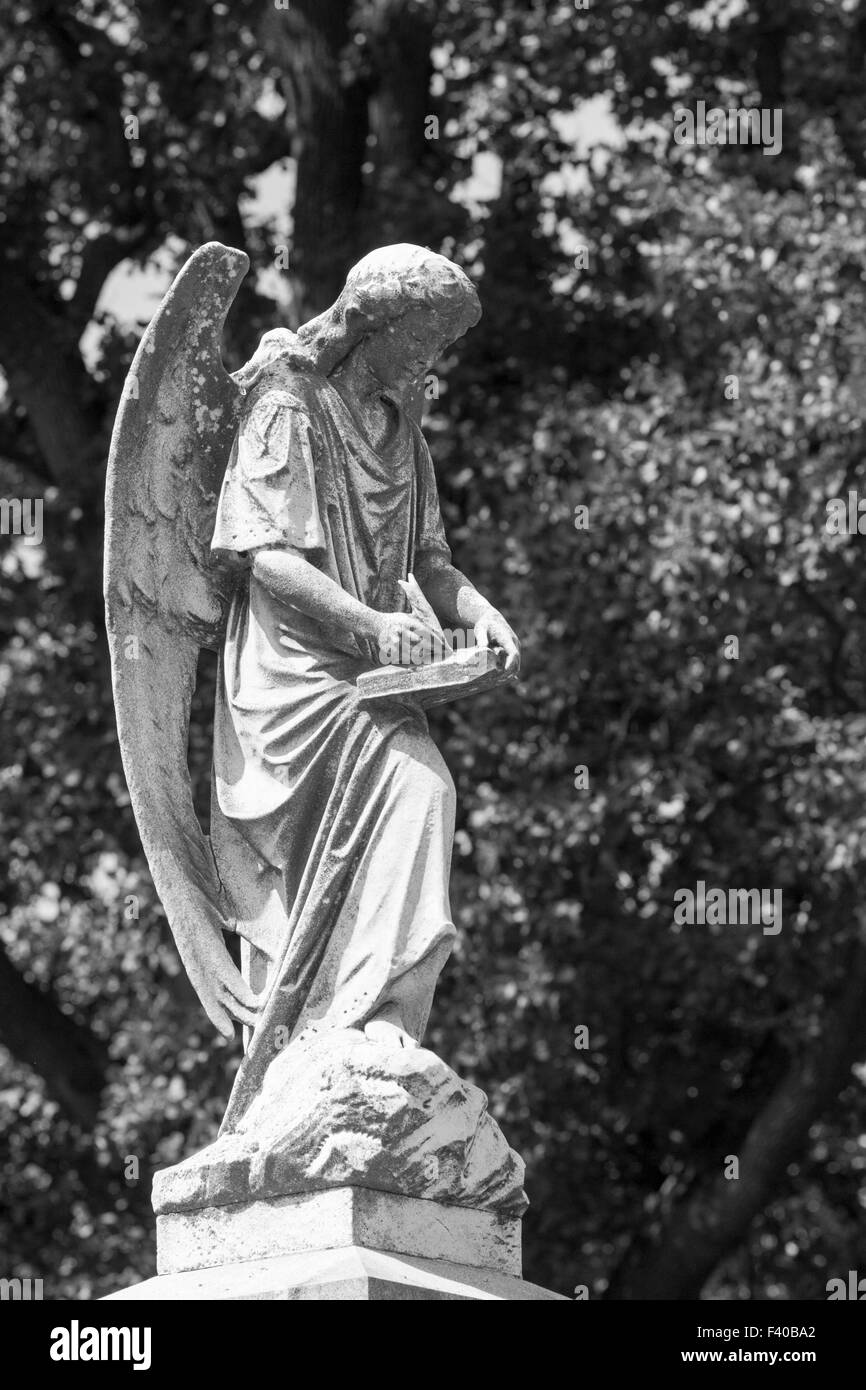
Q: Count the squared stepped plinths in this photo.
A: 2